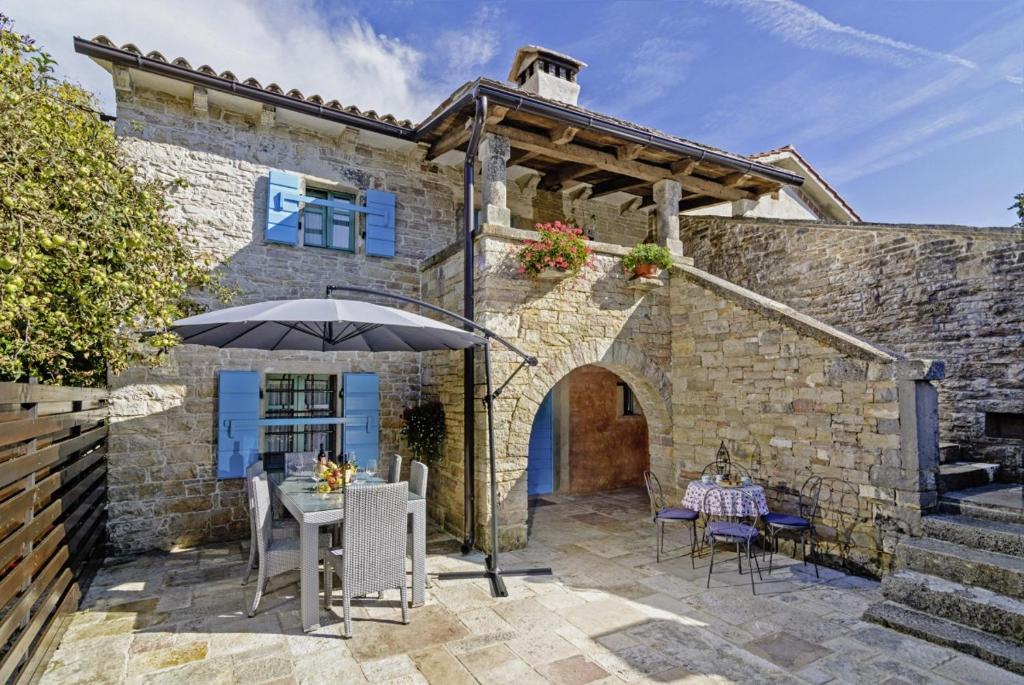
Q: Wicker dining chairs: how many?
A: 6